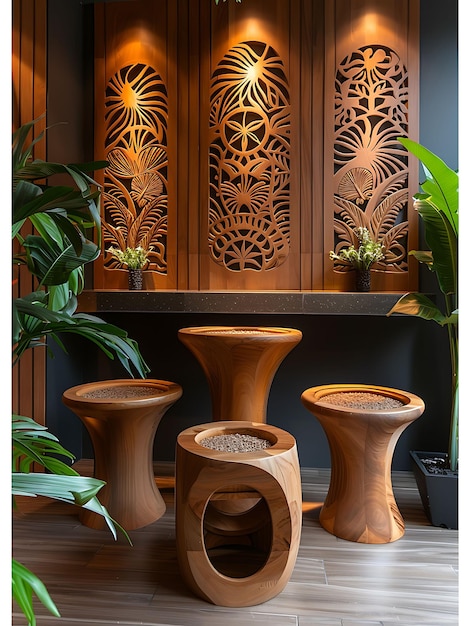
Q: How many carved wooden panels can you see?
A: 3